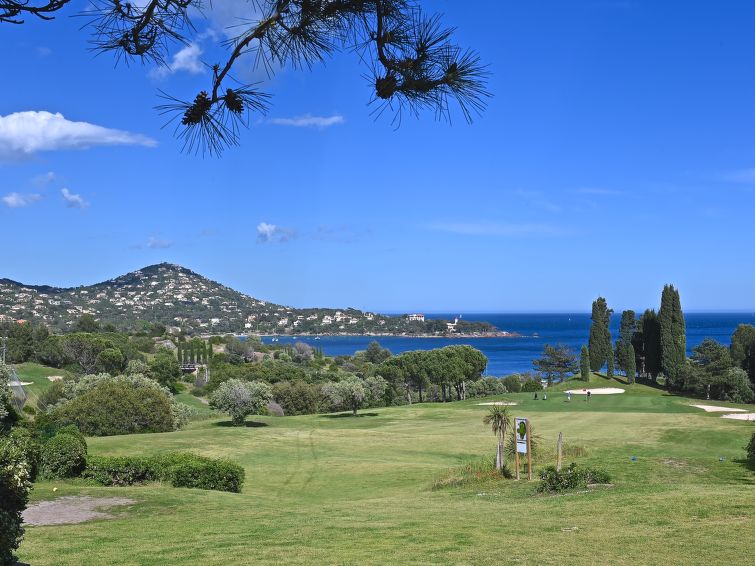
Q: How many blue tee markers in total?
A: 2